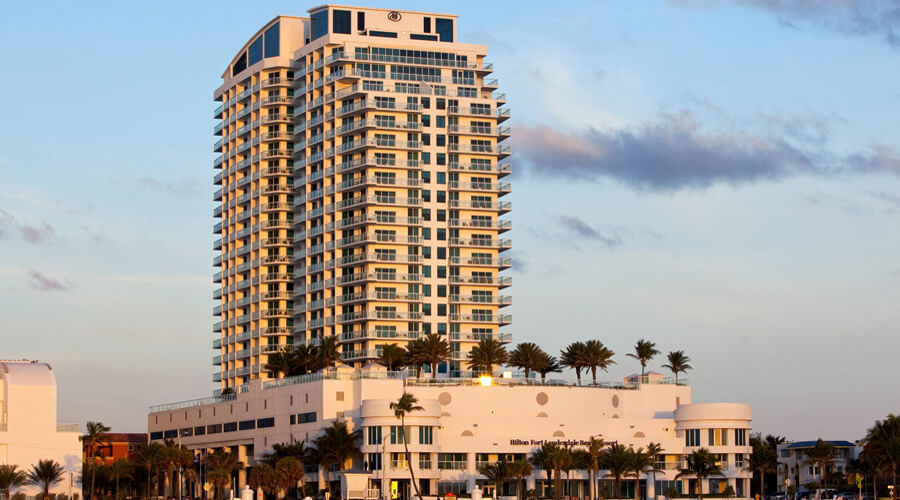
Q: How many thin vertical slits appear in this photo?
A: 13